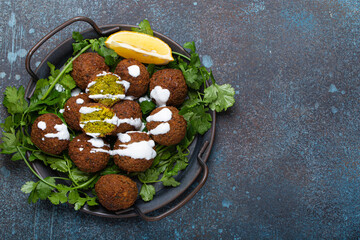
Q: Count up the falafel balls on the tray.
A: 12